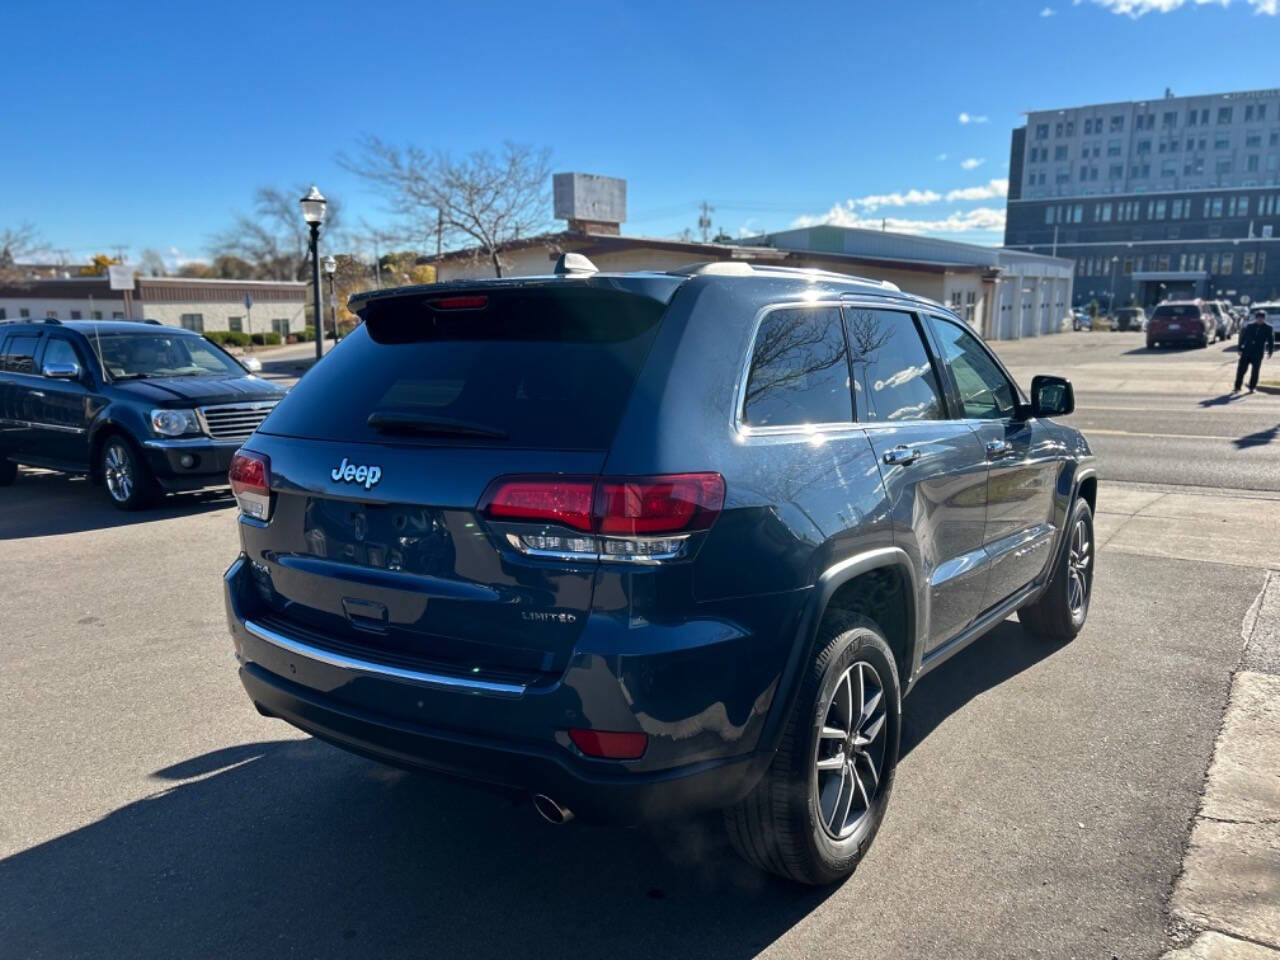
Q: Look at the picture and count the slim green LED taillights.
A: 0